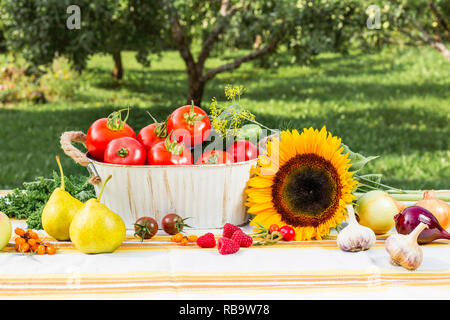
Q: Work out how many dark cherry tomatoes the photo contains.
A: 2